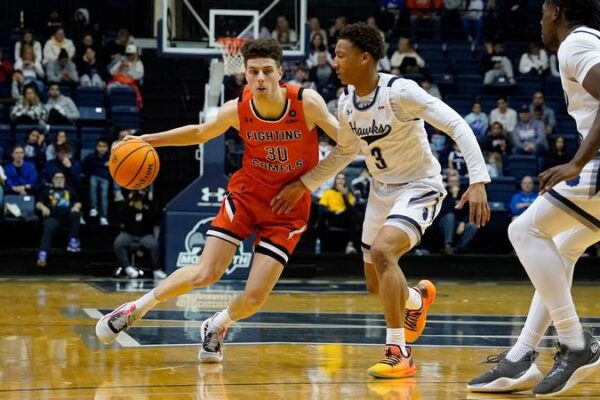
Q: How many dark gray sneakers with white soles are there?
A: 2